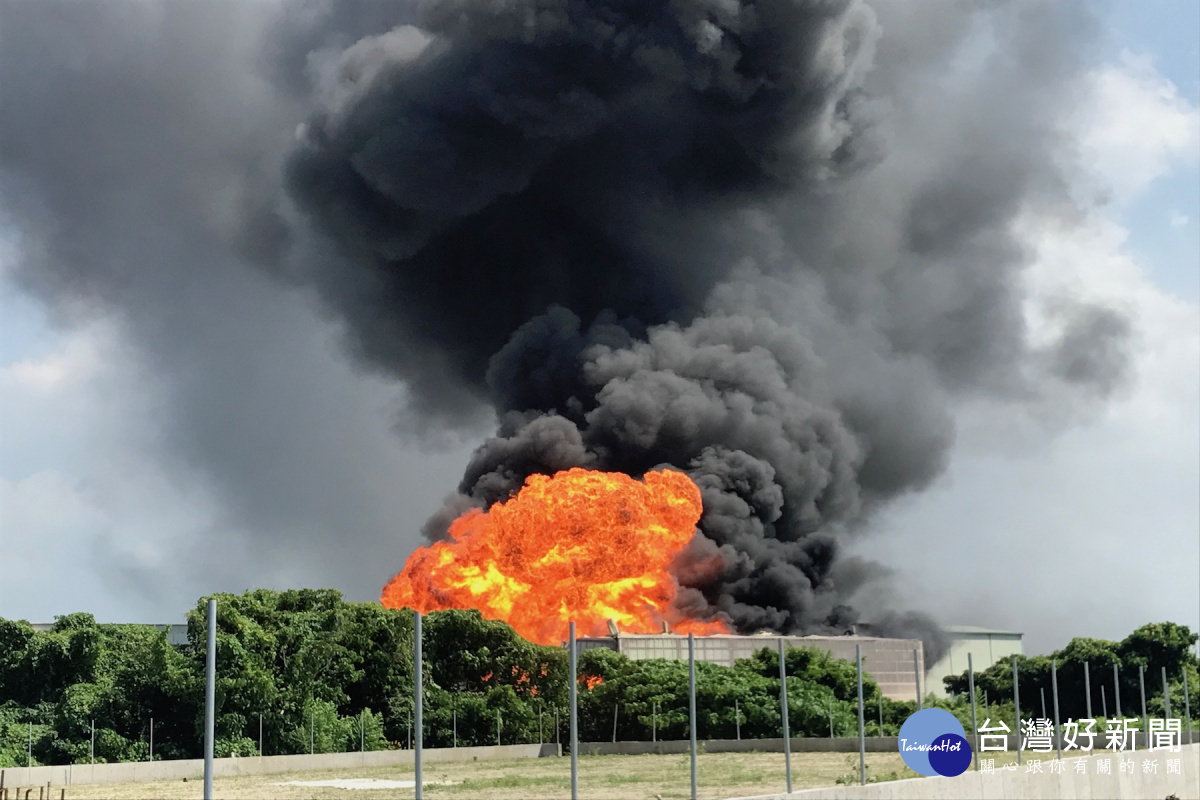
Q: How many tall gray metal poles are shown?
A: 15